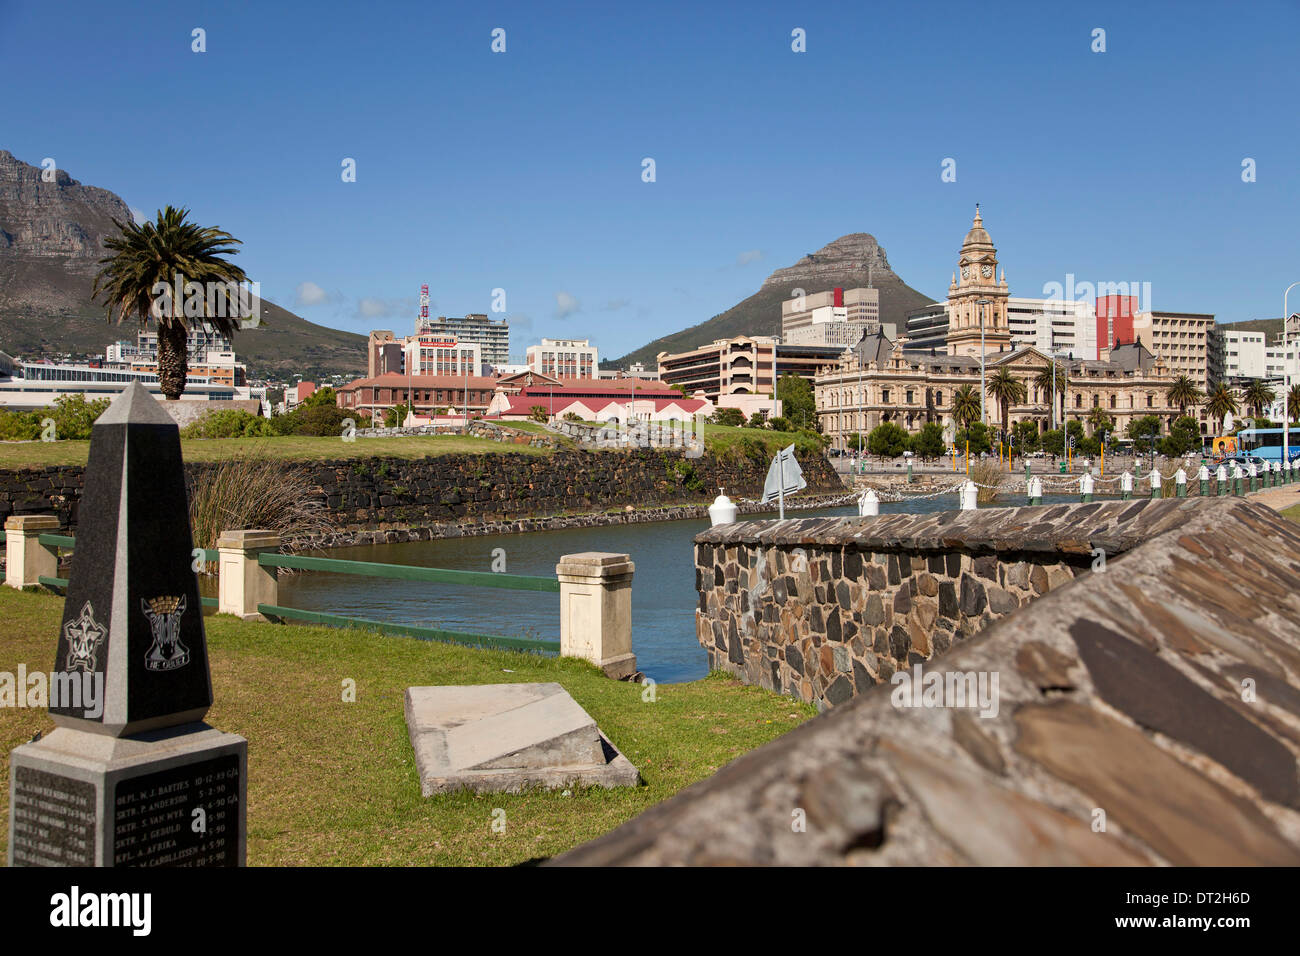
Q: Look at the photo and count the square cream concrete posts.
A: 3